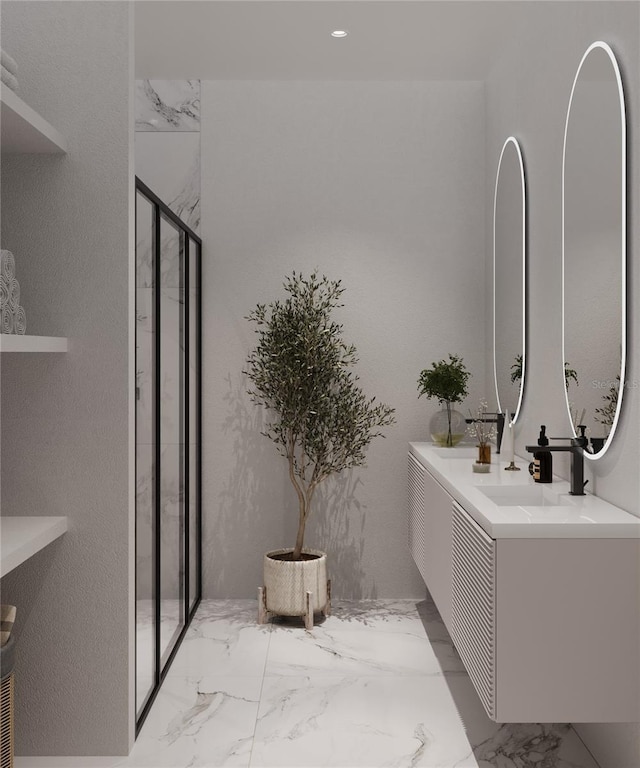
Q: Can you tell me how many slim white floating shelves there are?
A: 3